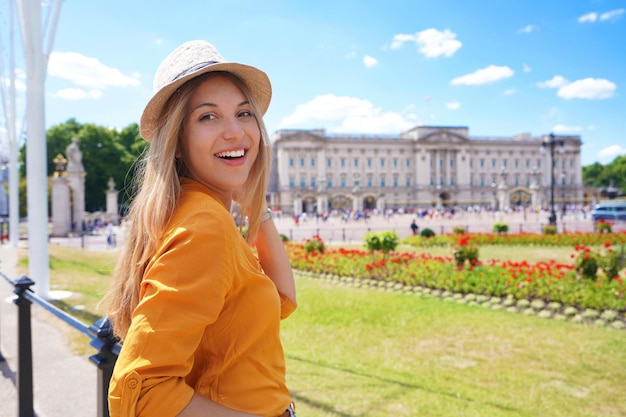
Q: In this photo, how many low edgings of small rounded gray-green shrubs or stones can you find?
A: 1